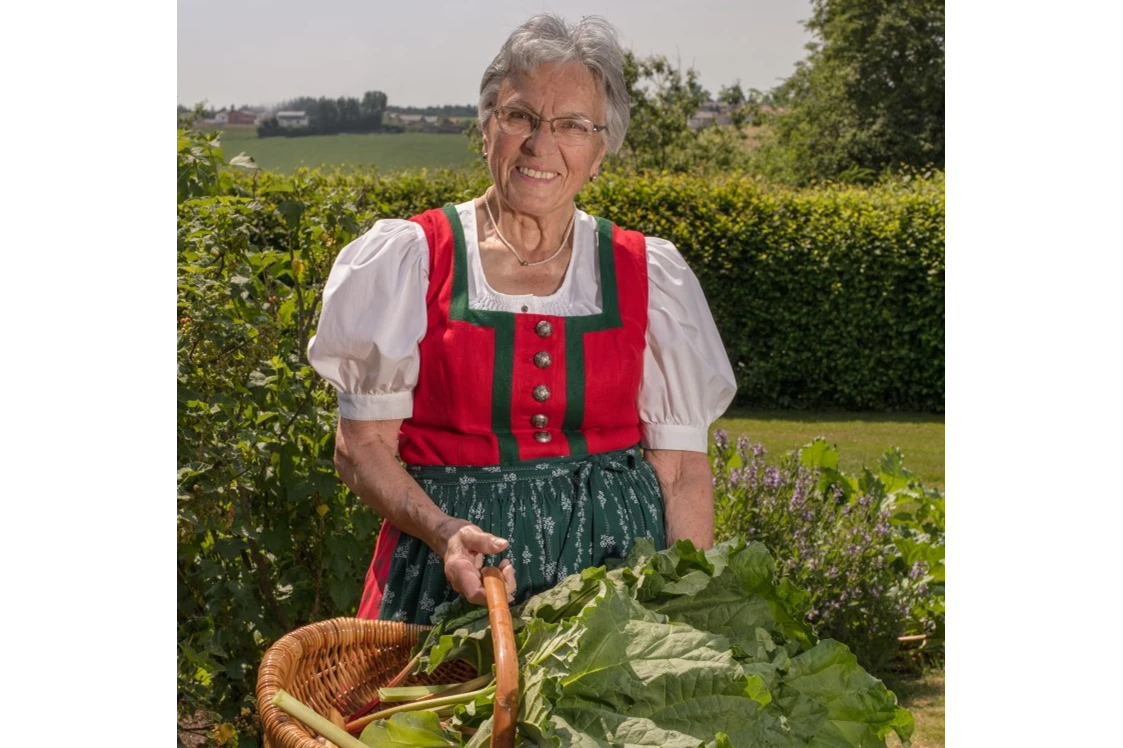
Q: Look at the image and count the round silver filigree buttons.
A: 5